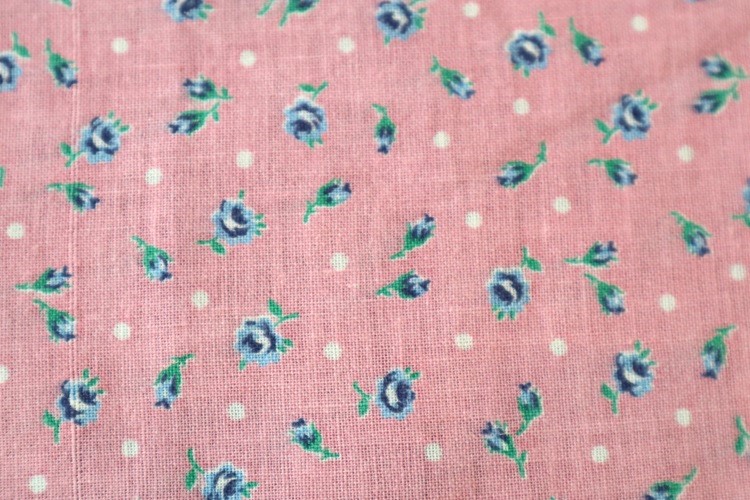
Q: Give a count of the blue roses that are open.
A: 14